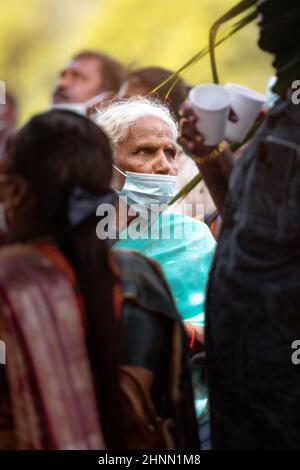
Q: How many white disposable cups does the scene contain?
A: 2